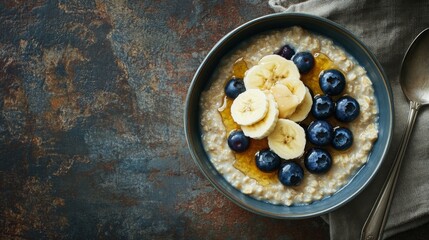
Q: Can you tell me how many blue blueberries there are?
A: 12